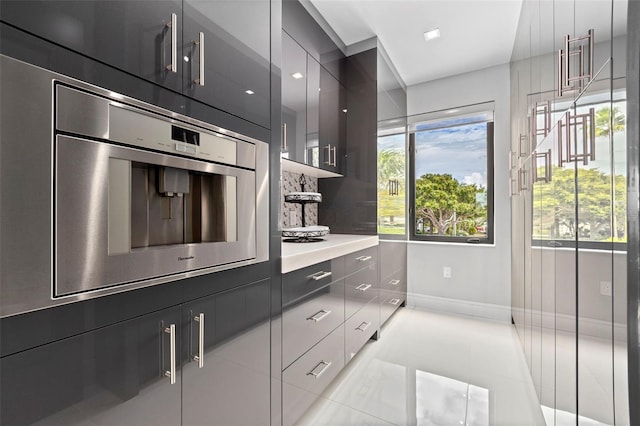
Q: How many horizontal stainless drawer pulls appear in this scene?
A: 8